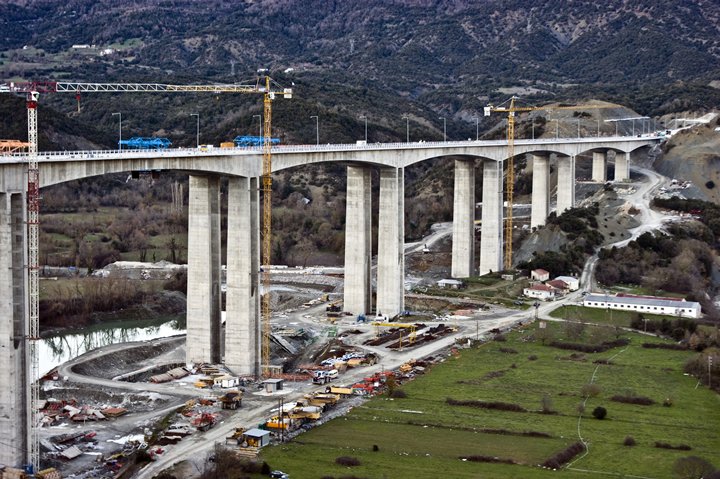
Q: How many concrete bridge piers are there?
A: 11